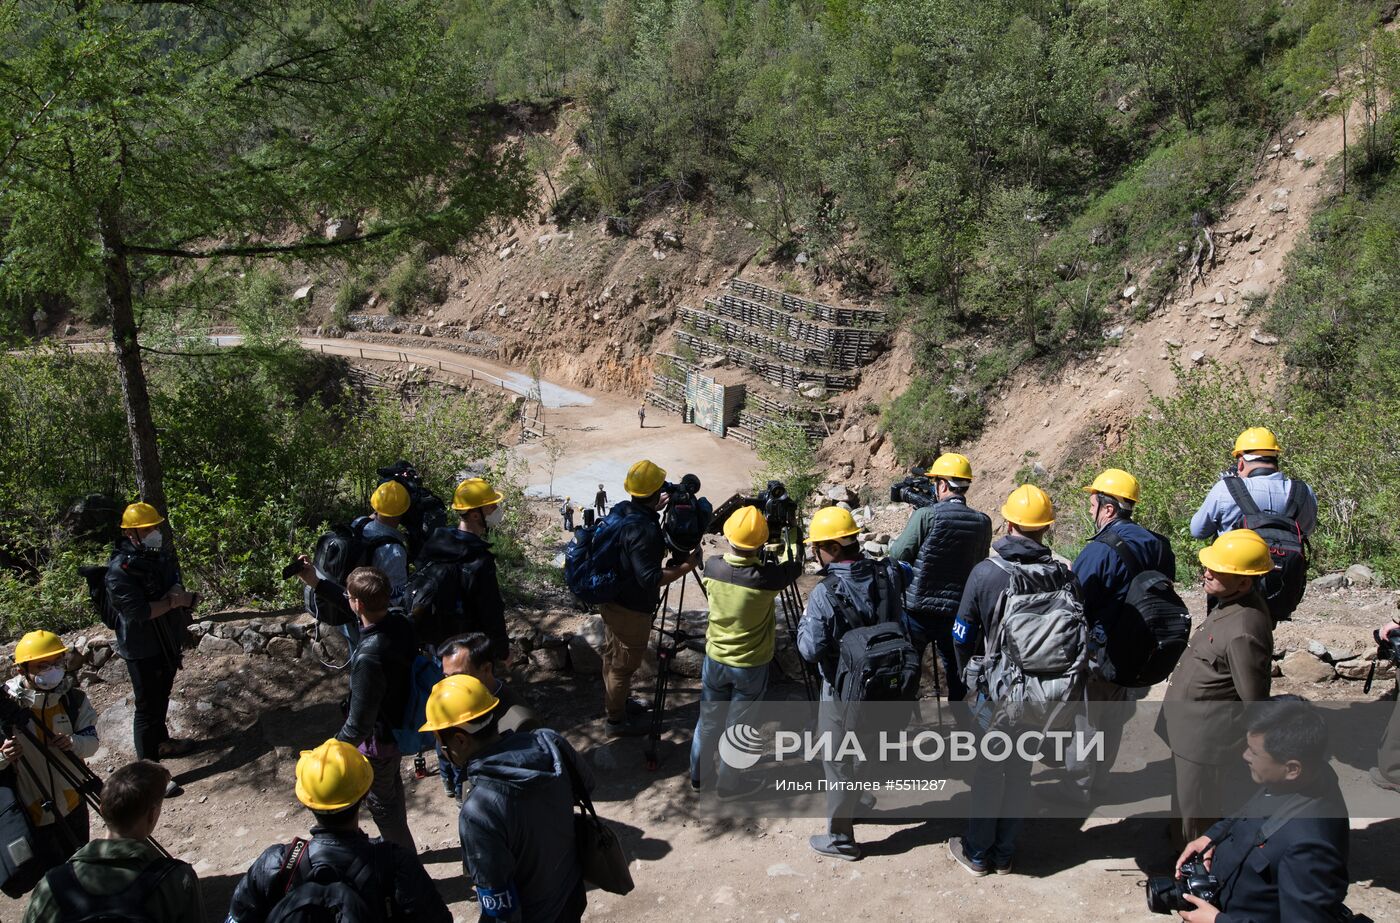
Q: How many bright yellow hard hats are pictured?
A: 14